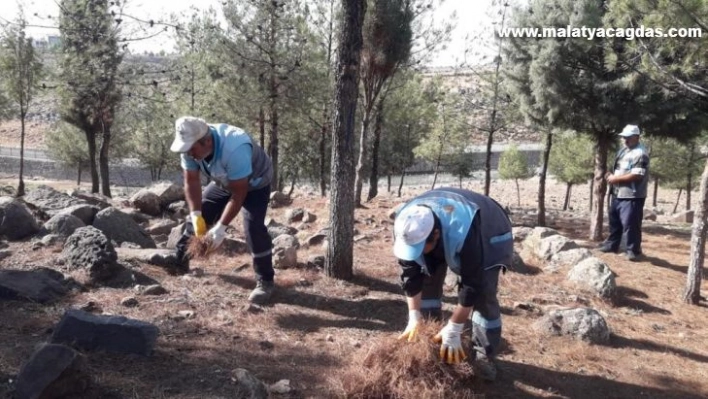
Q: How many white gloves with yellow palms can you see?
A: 4